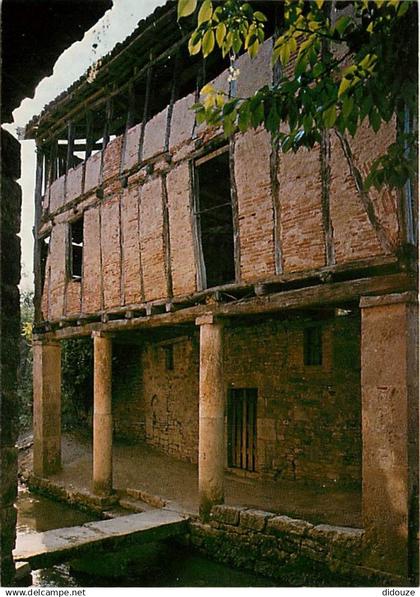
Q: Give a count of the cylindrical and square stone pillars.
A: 4